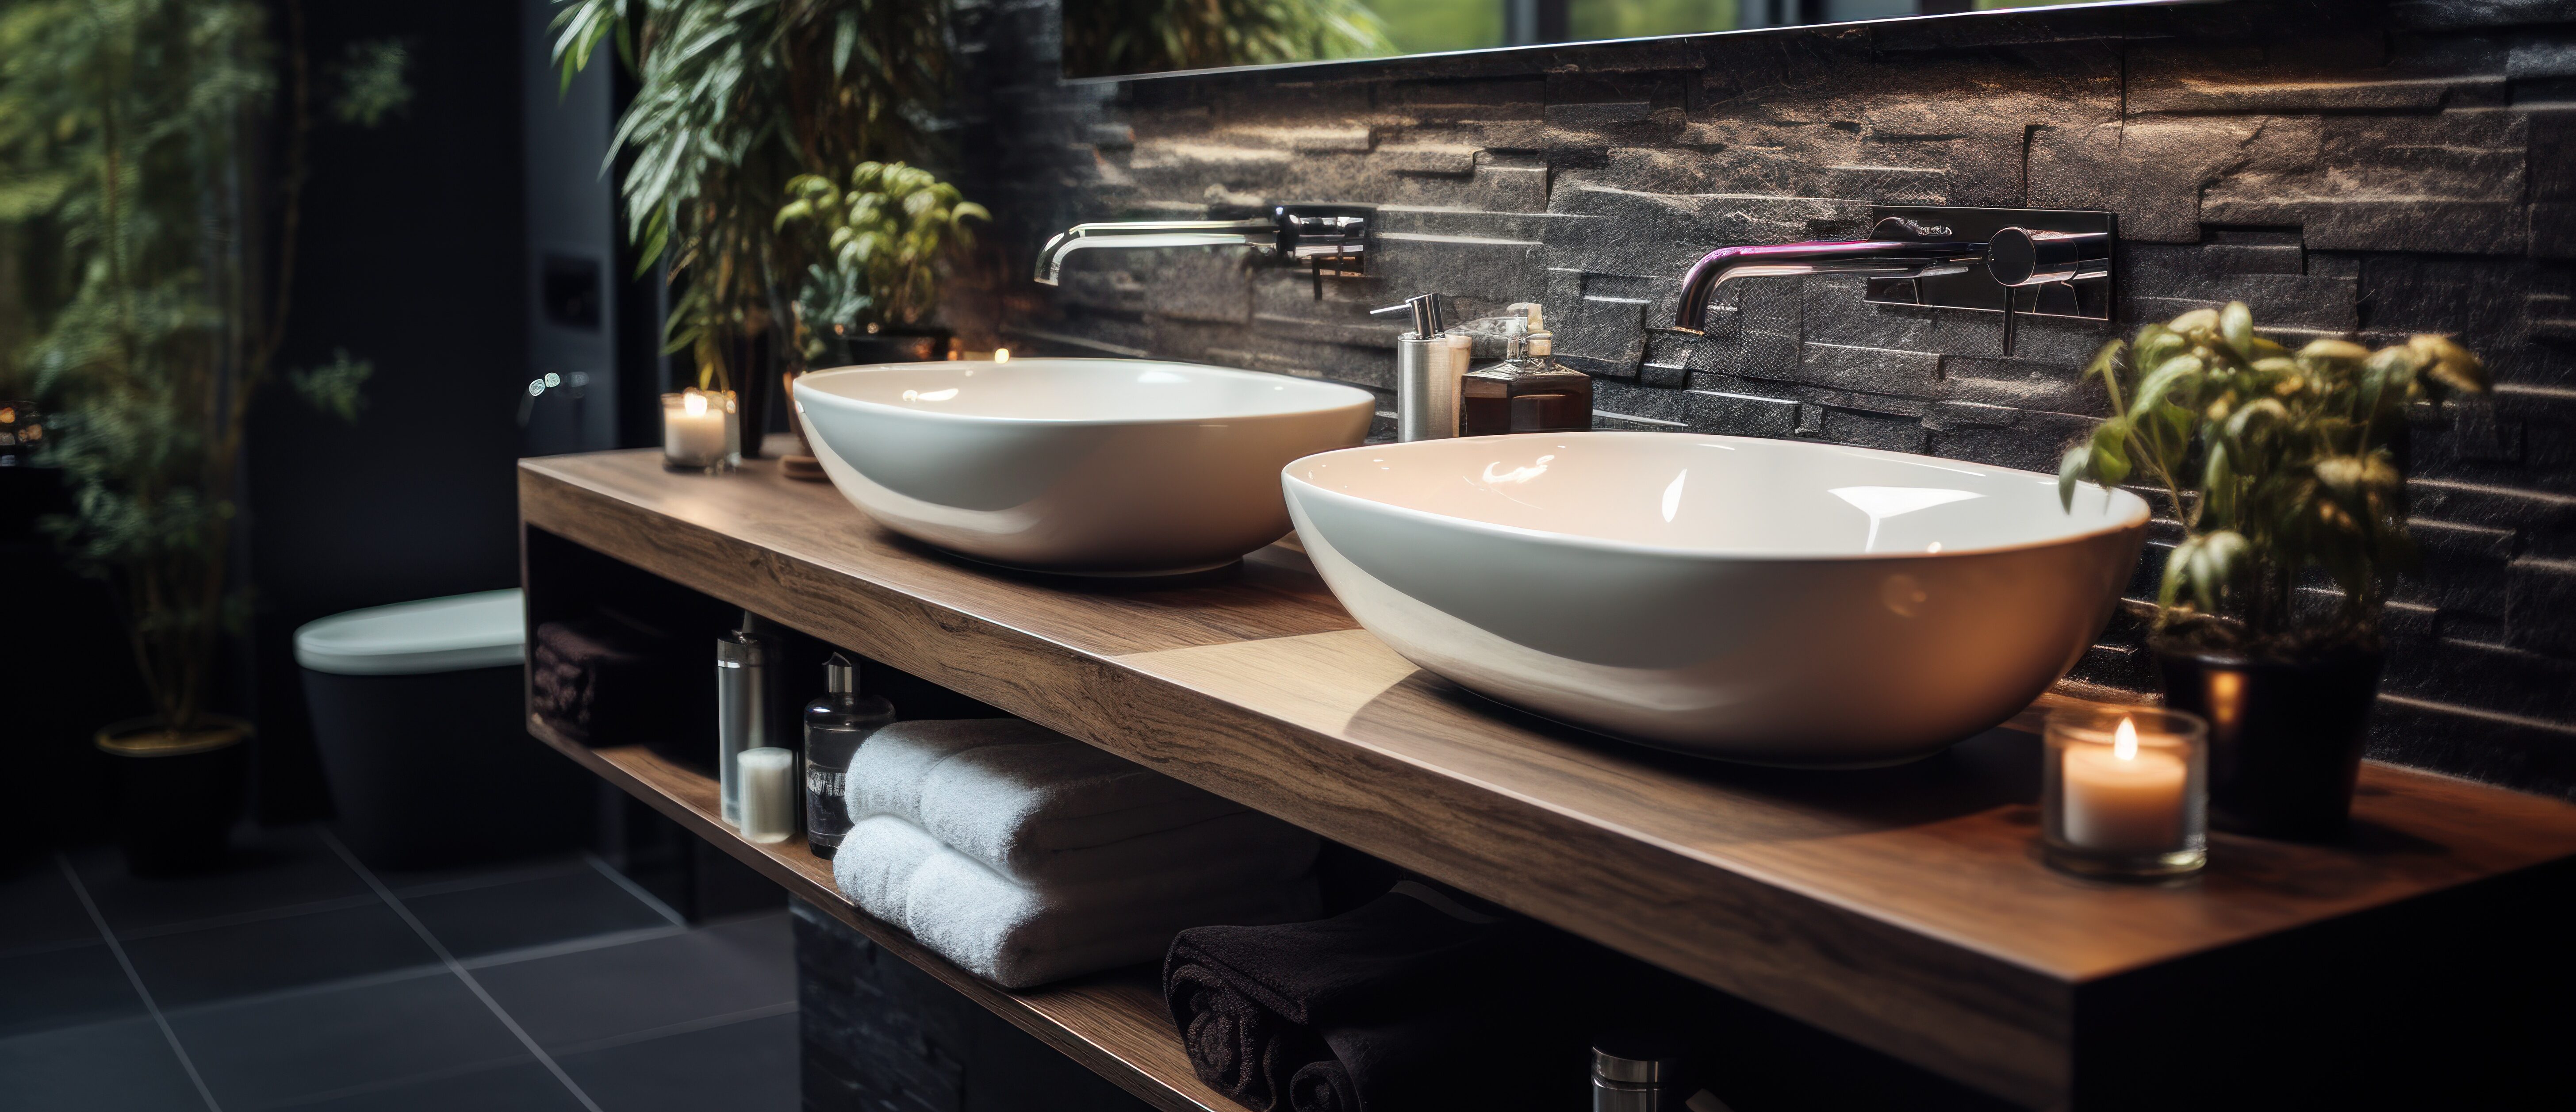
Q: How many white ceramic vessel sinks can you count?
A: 2